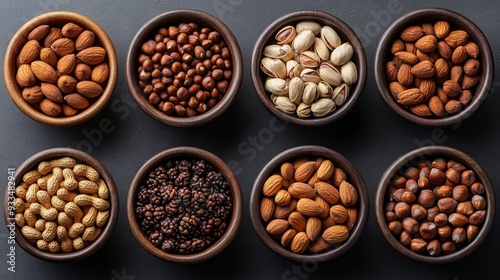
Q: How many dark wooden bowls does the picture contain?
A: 7